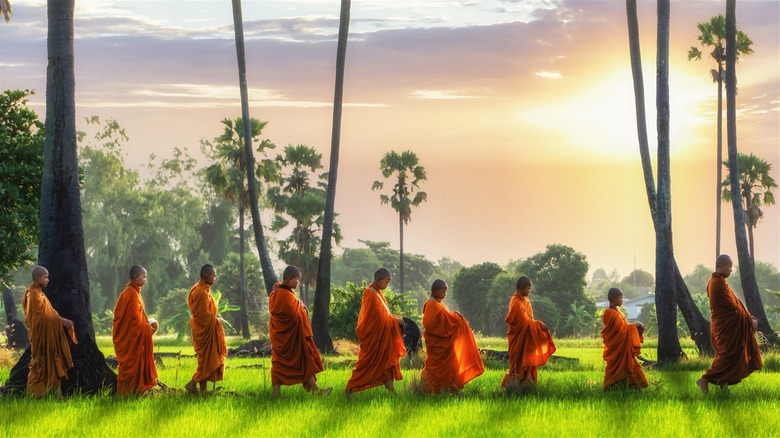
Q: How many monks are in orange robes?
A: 9